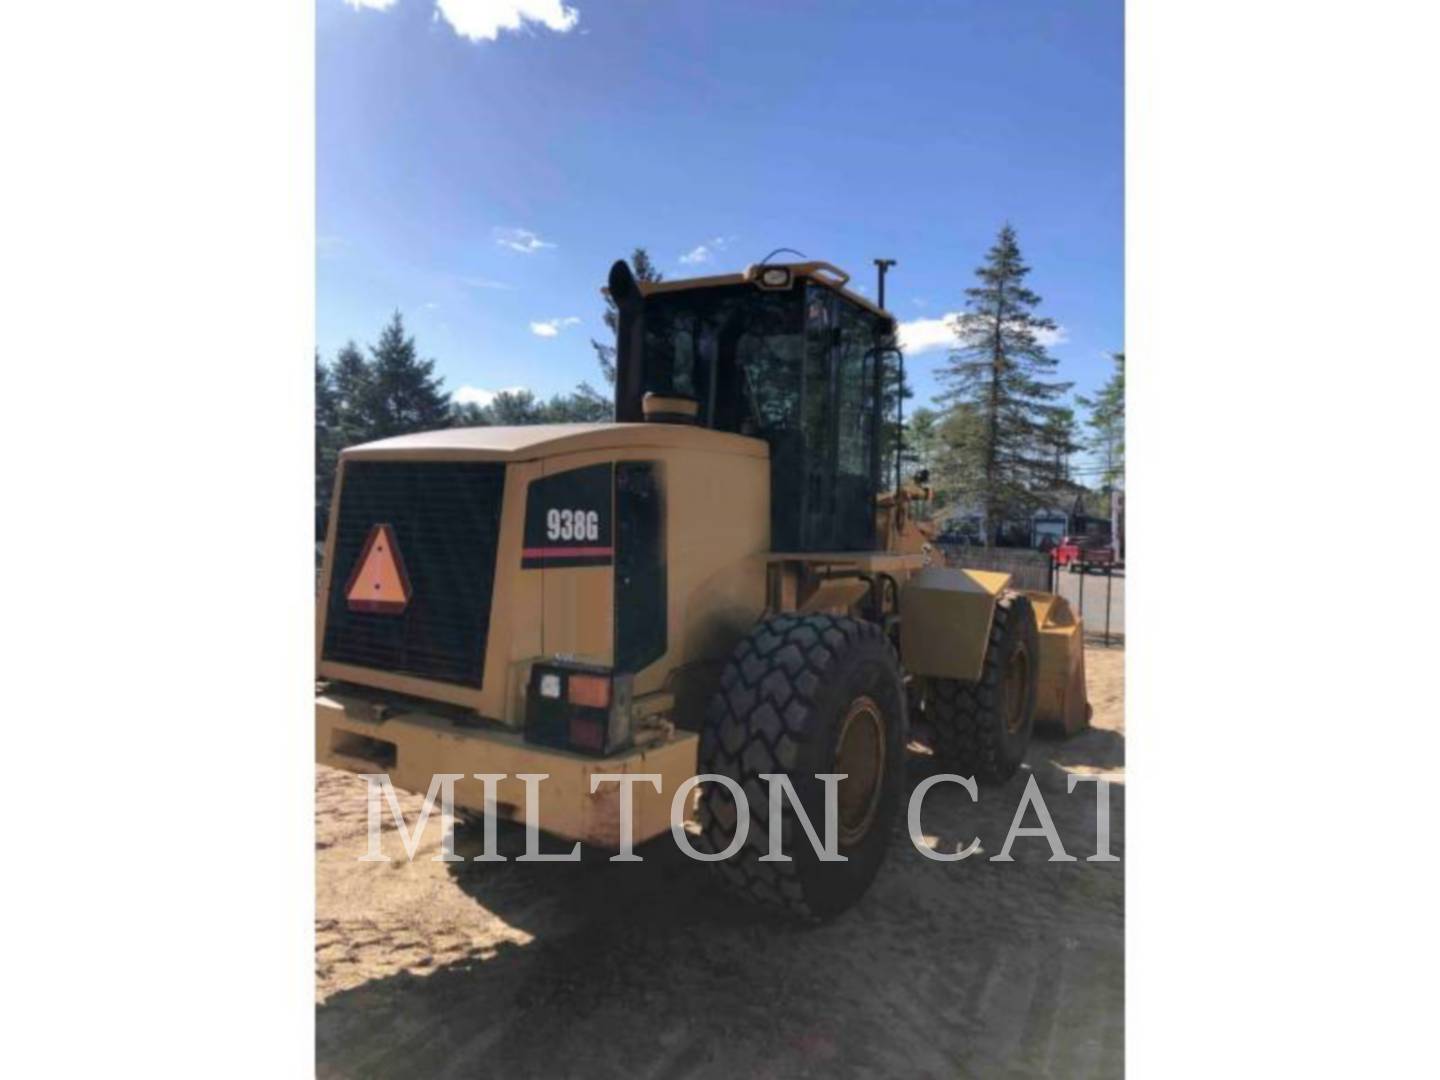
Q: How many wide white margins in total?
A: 2